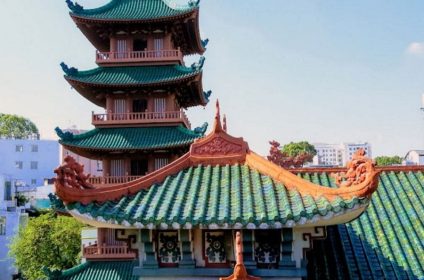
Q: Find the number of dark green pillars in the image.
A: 4